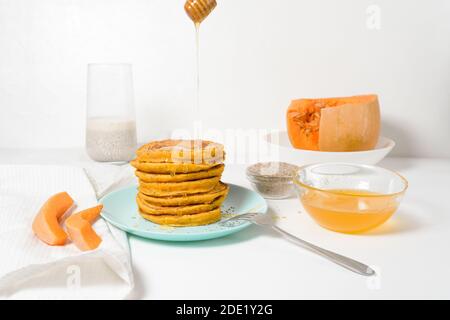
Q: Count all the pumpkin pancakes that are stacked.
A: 7